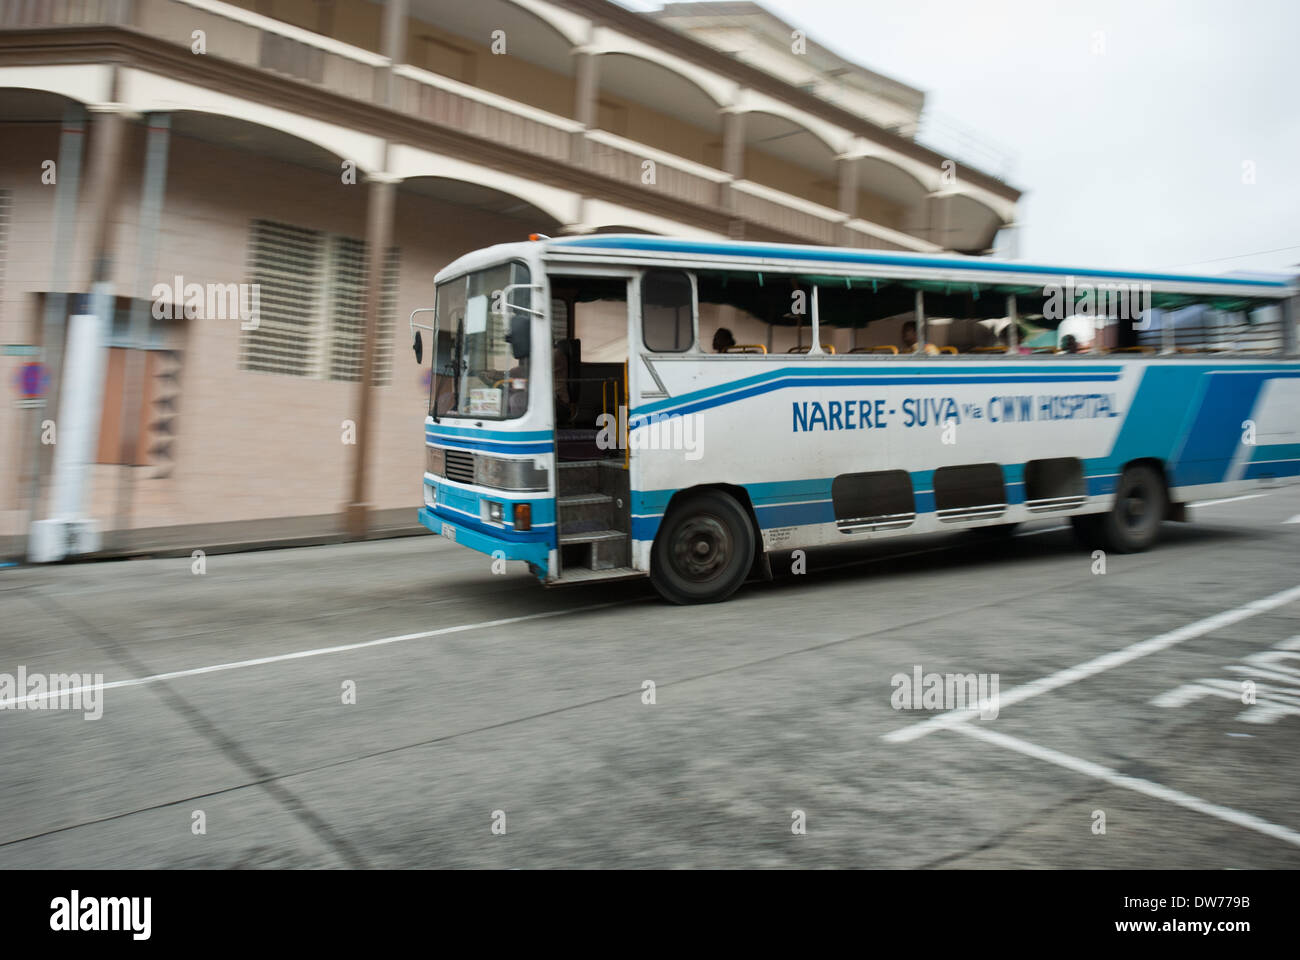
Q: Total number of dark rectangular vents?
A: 3